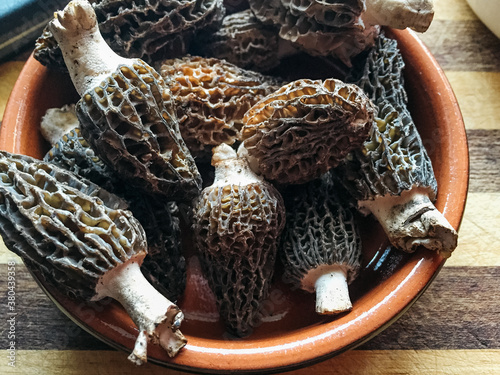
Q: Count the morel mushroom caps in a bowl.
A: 12